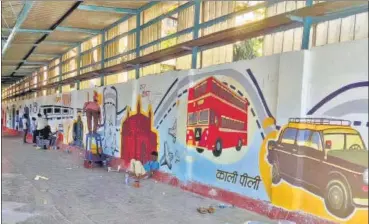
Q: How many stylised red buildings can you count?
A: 1